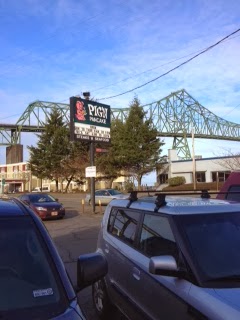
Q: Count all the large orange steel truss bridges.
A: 0